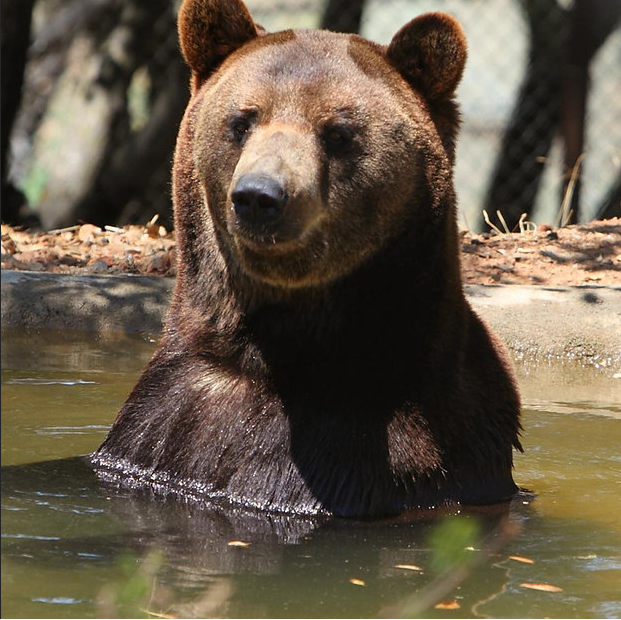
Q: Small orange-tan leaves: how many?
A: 6